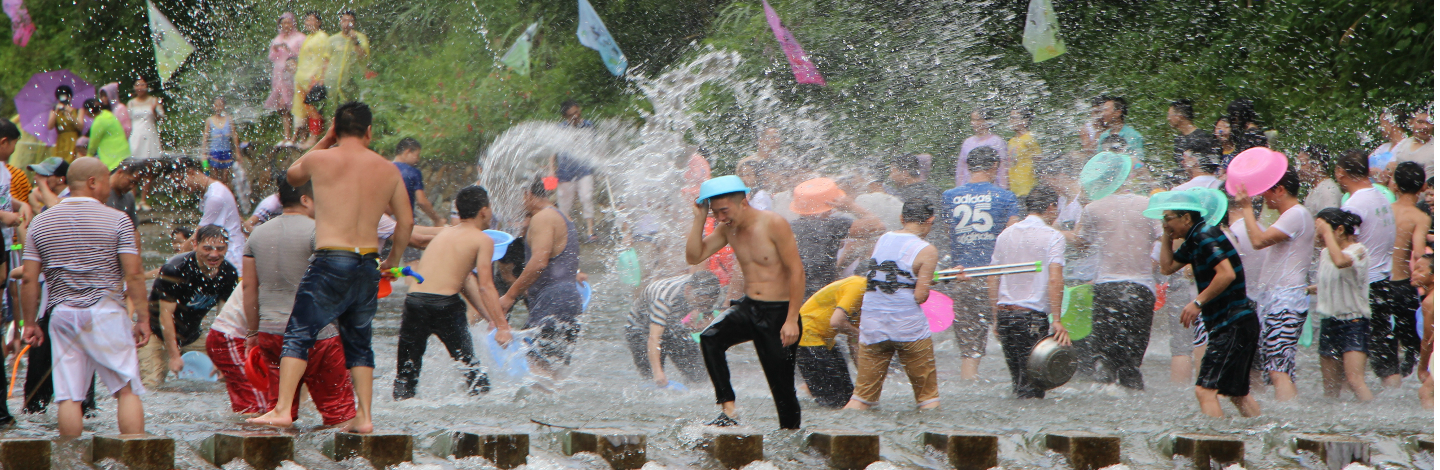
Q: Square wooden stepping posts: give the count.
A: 13